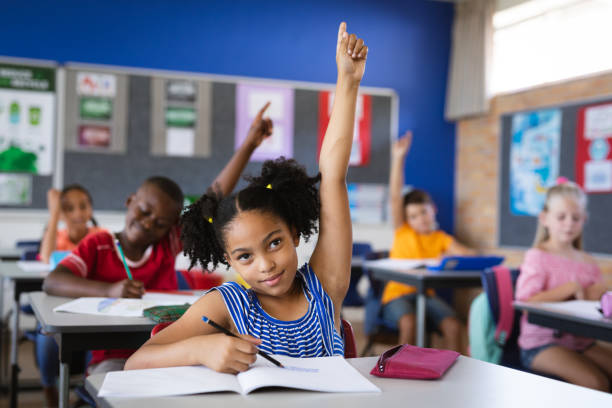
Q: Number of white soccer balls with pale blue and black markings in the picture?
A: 0